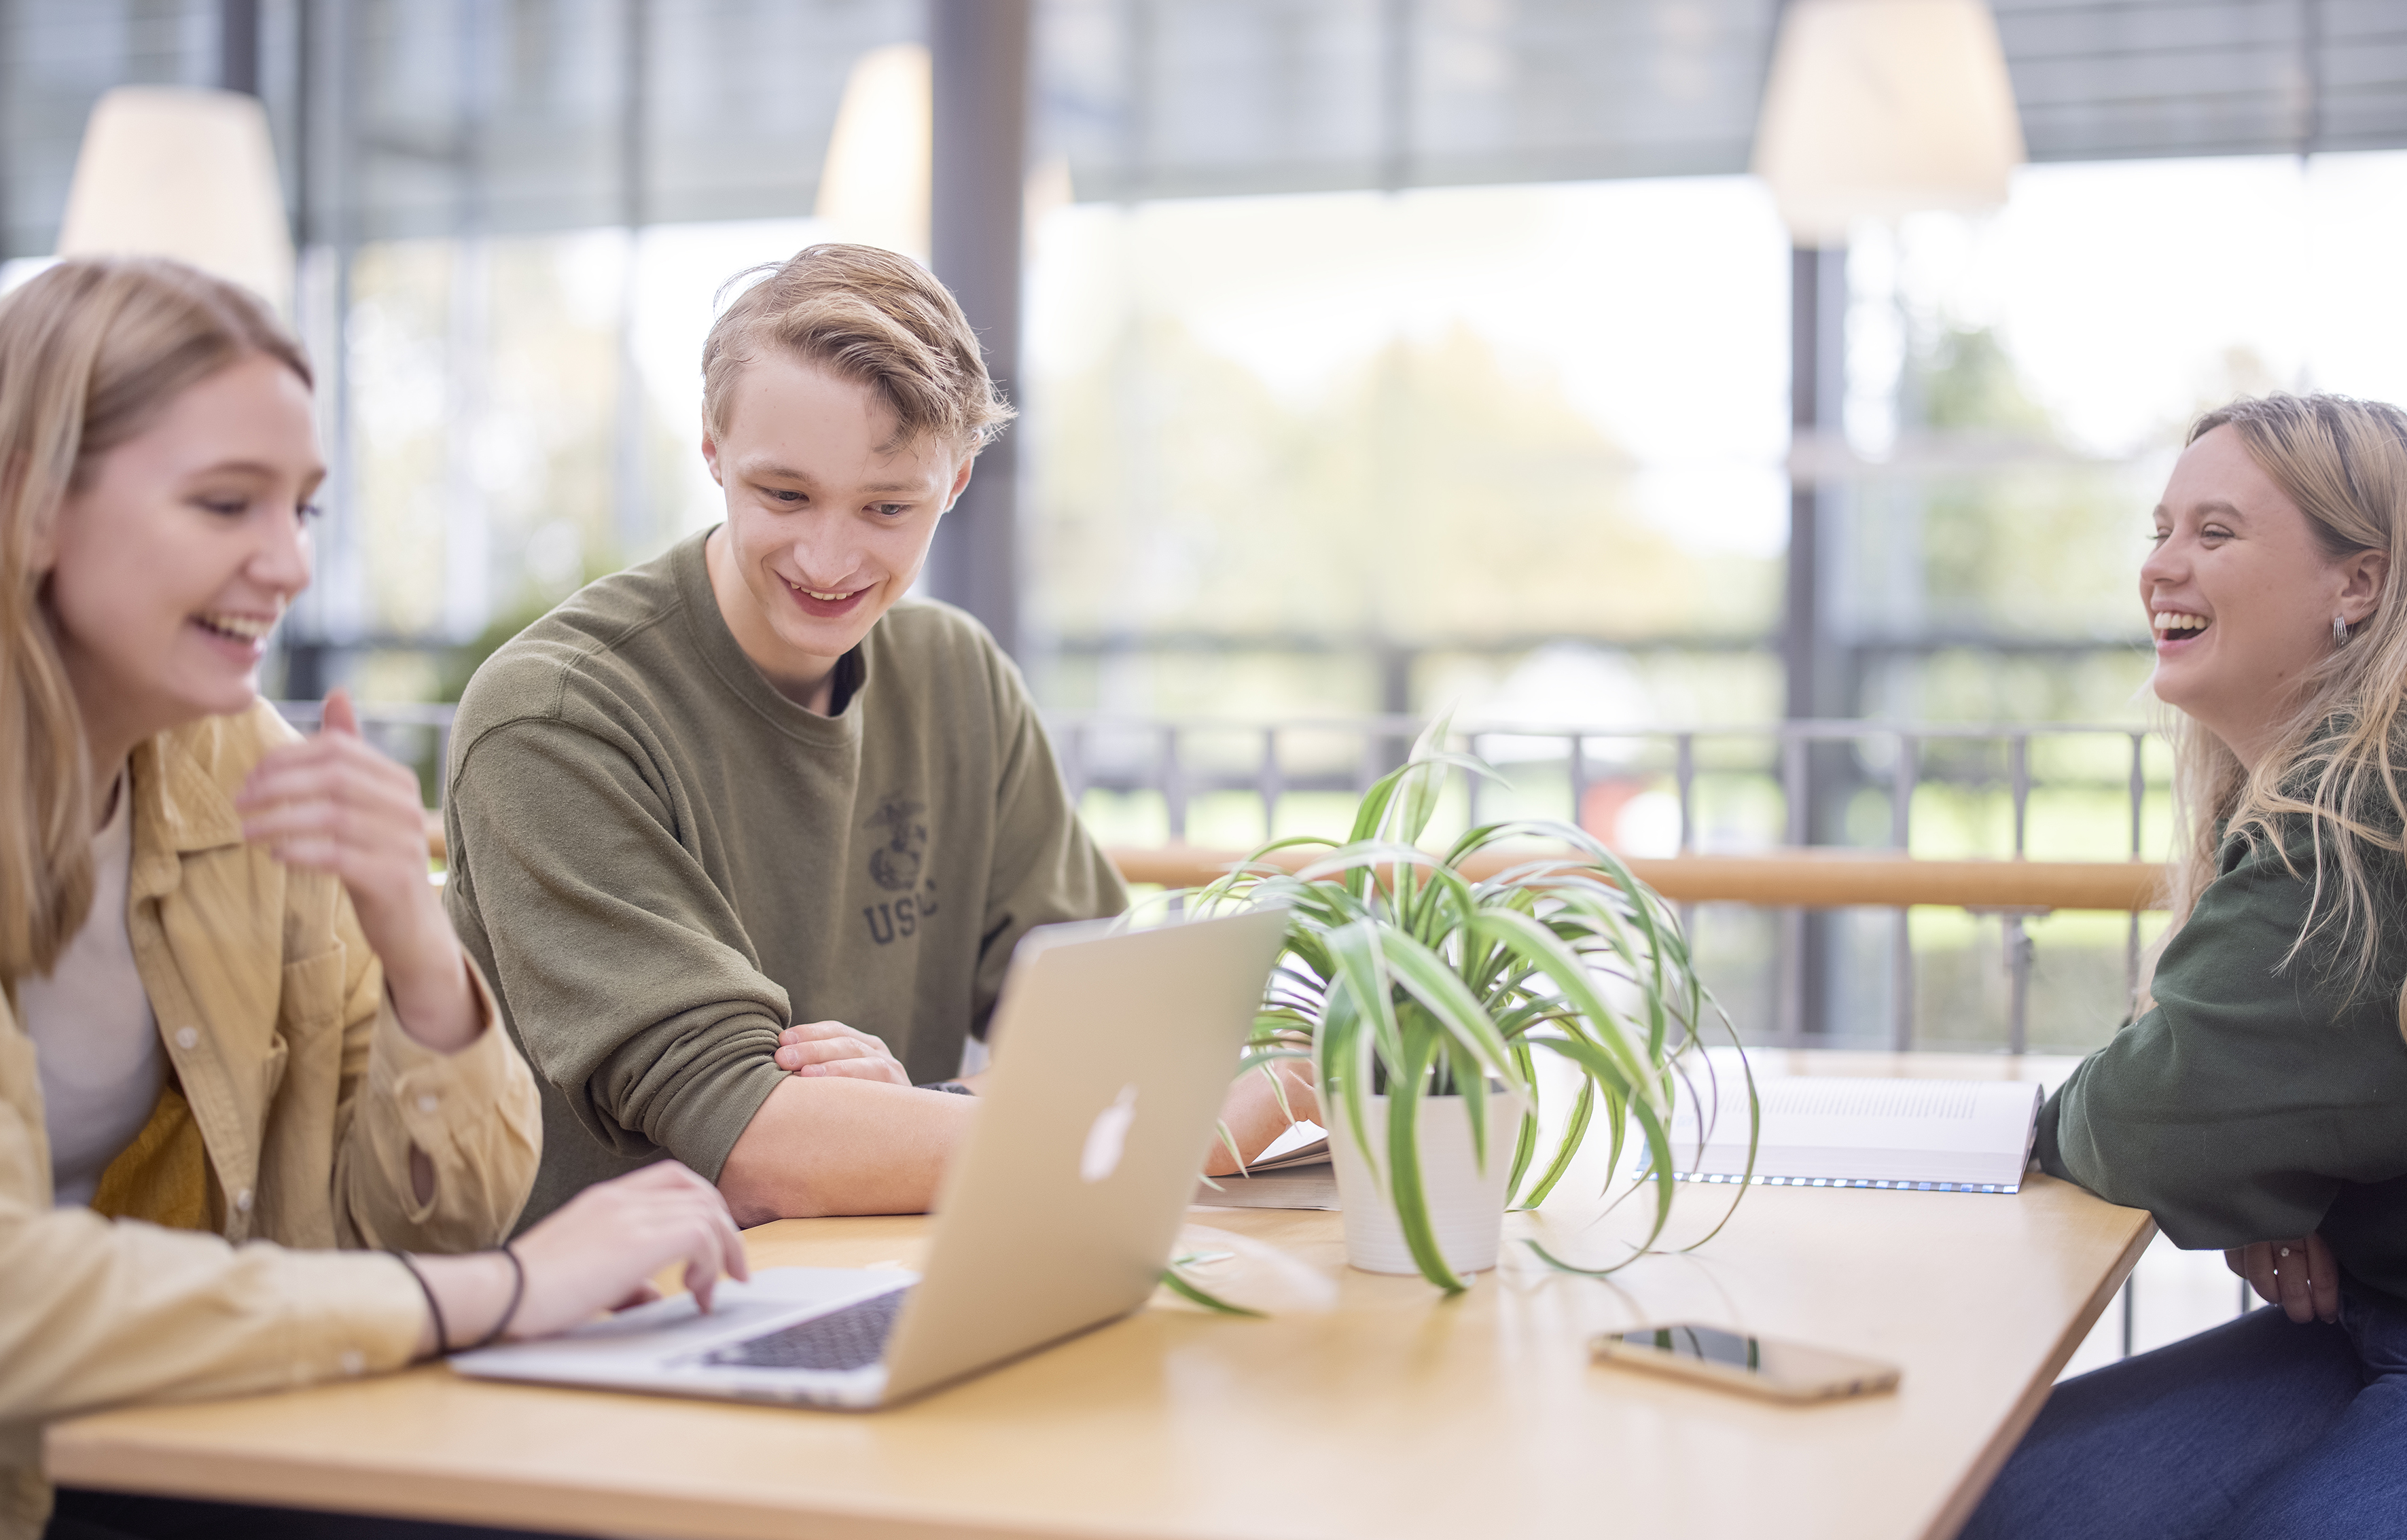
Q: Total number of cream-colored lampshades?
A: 3